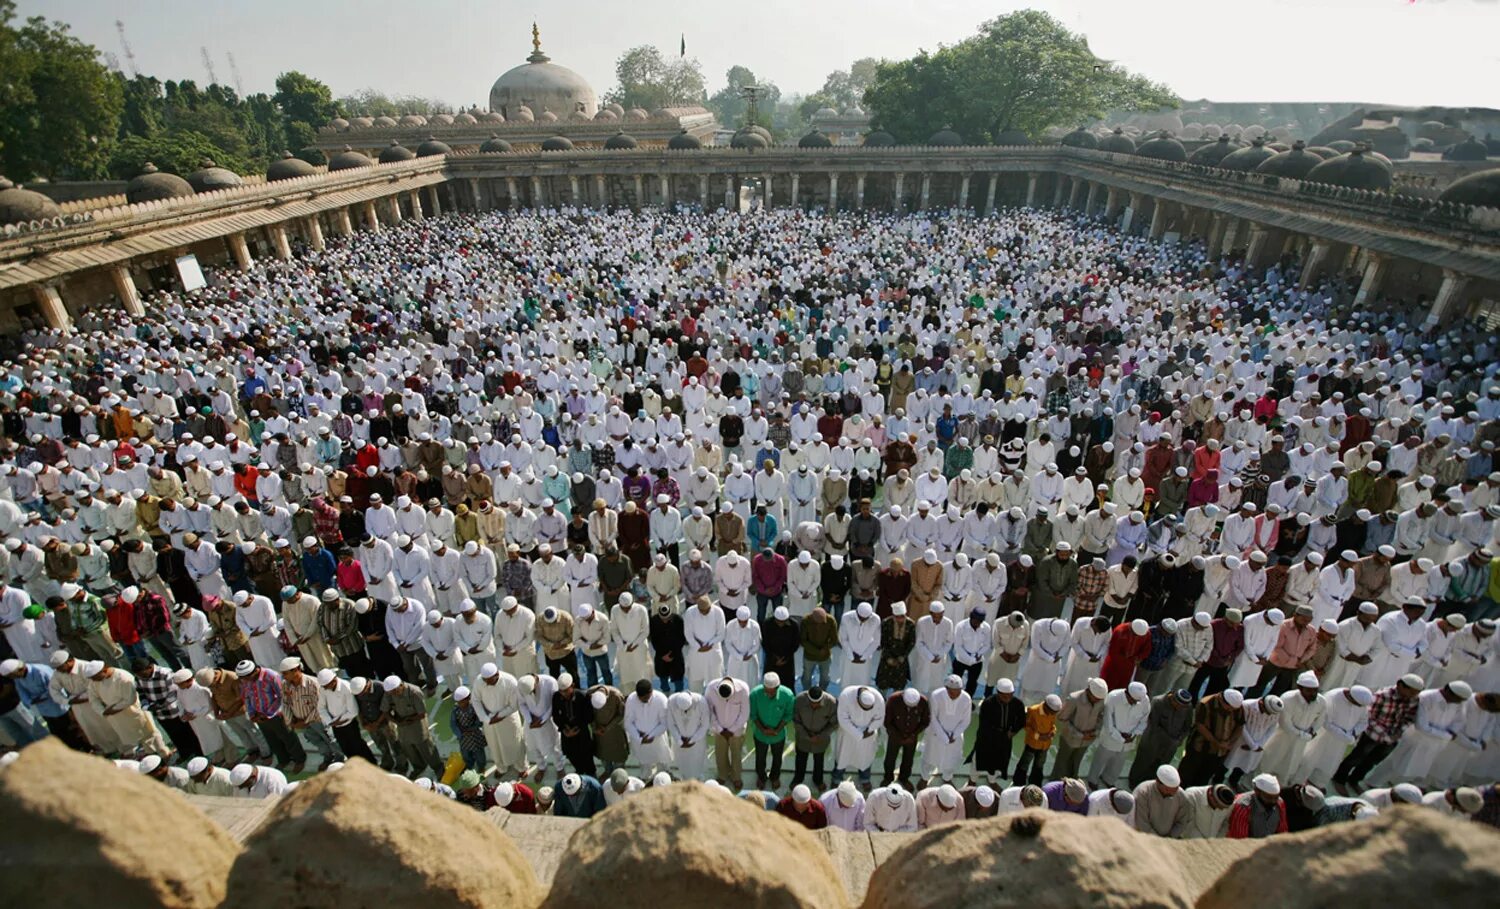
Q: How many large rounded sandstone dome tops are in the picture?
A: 5